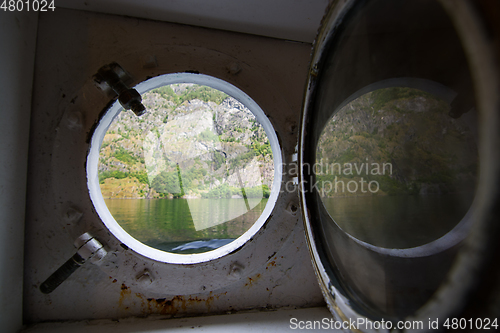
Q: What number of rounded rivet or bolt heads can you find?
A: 8